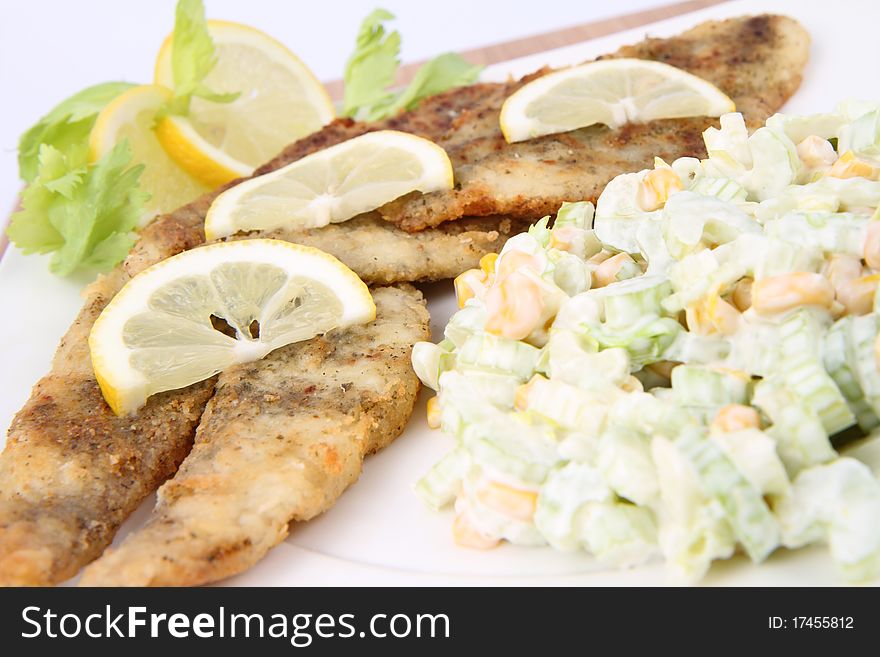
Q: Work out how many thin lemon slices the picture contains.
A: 5